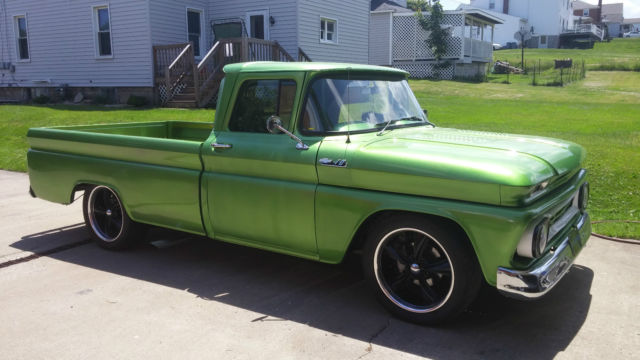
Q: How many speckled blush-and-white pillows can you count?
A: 0